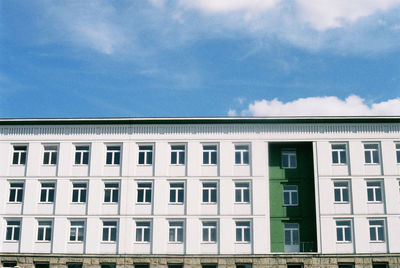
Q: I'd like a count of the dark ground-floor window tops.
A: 11